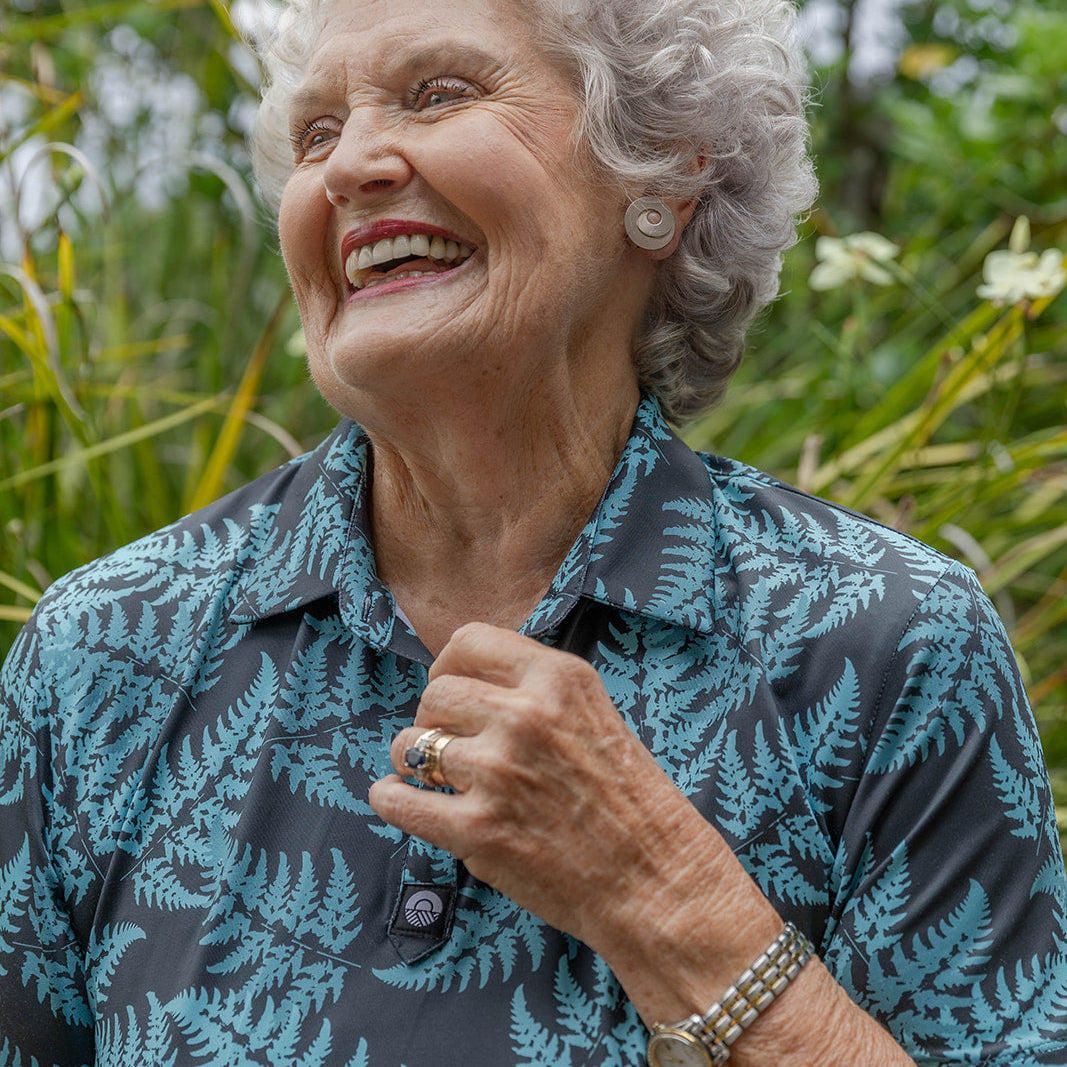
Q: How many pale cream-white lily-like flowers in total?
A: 2